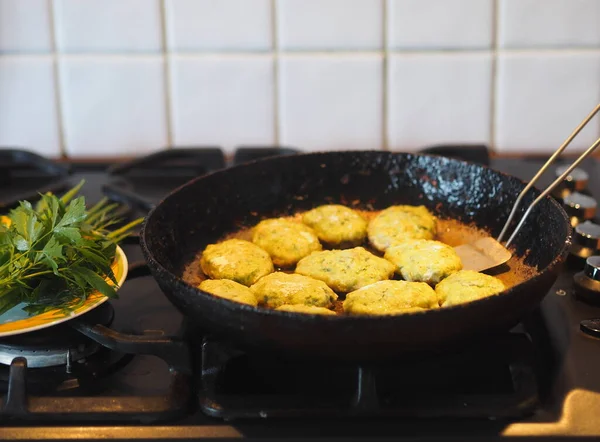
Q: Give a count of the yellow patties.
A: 11